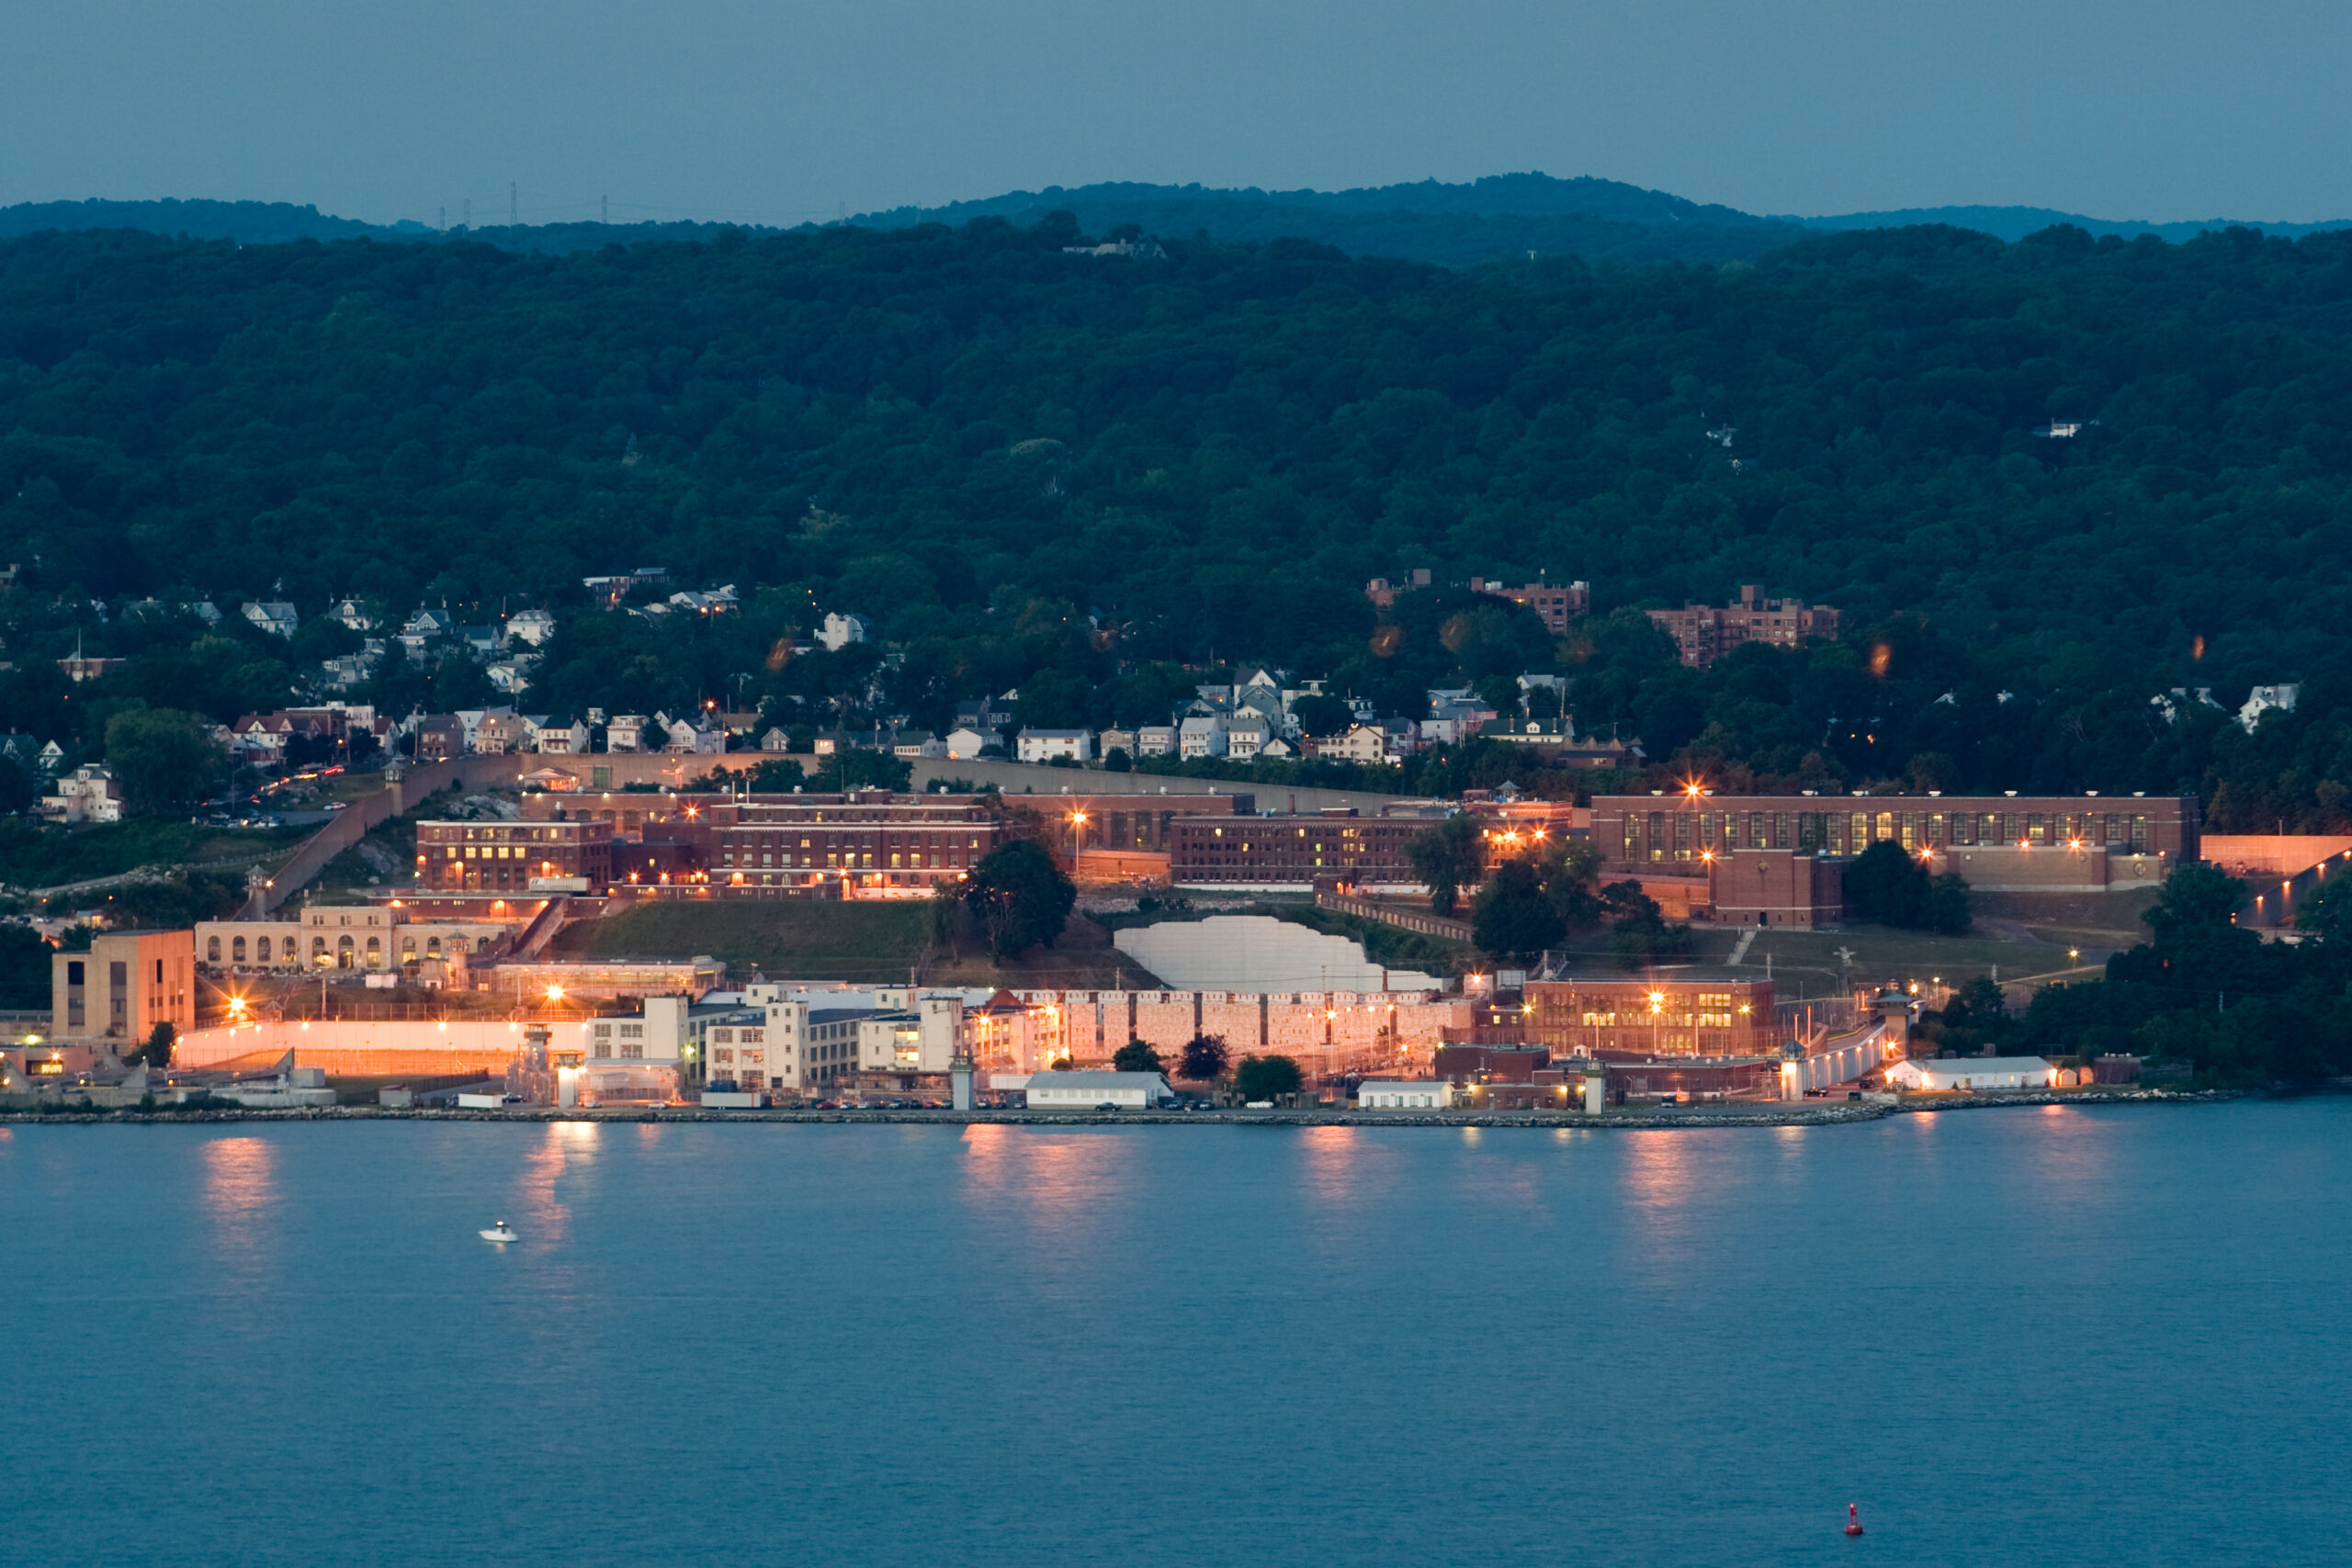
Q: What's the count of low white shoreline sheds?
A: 3